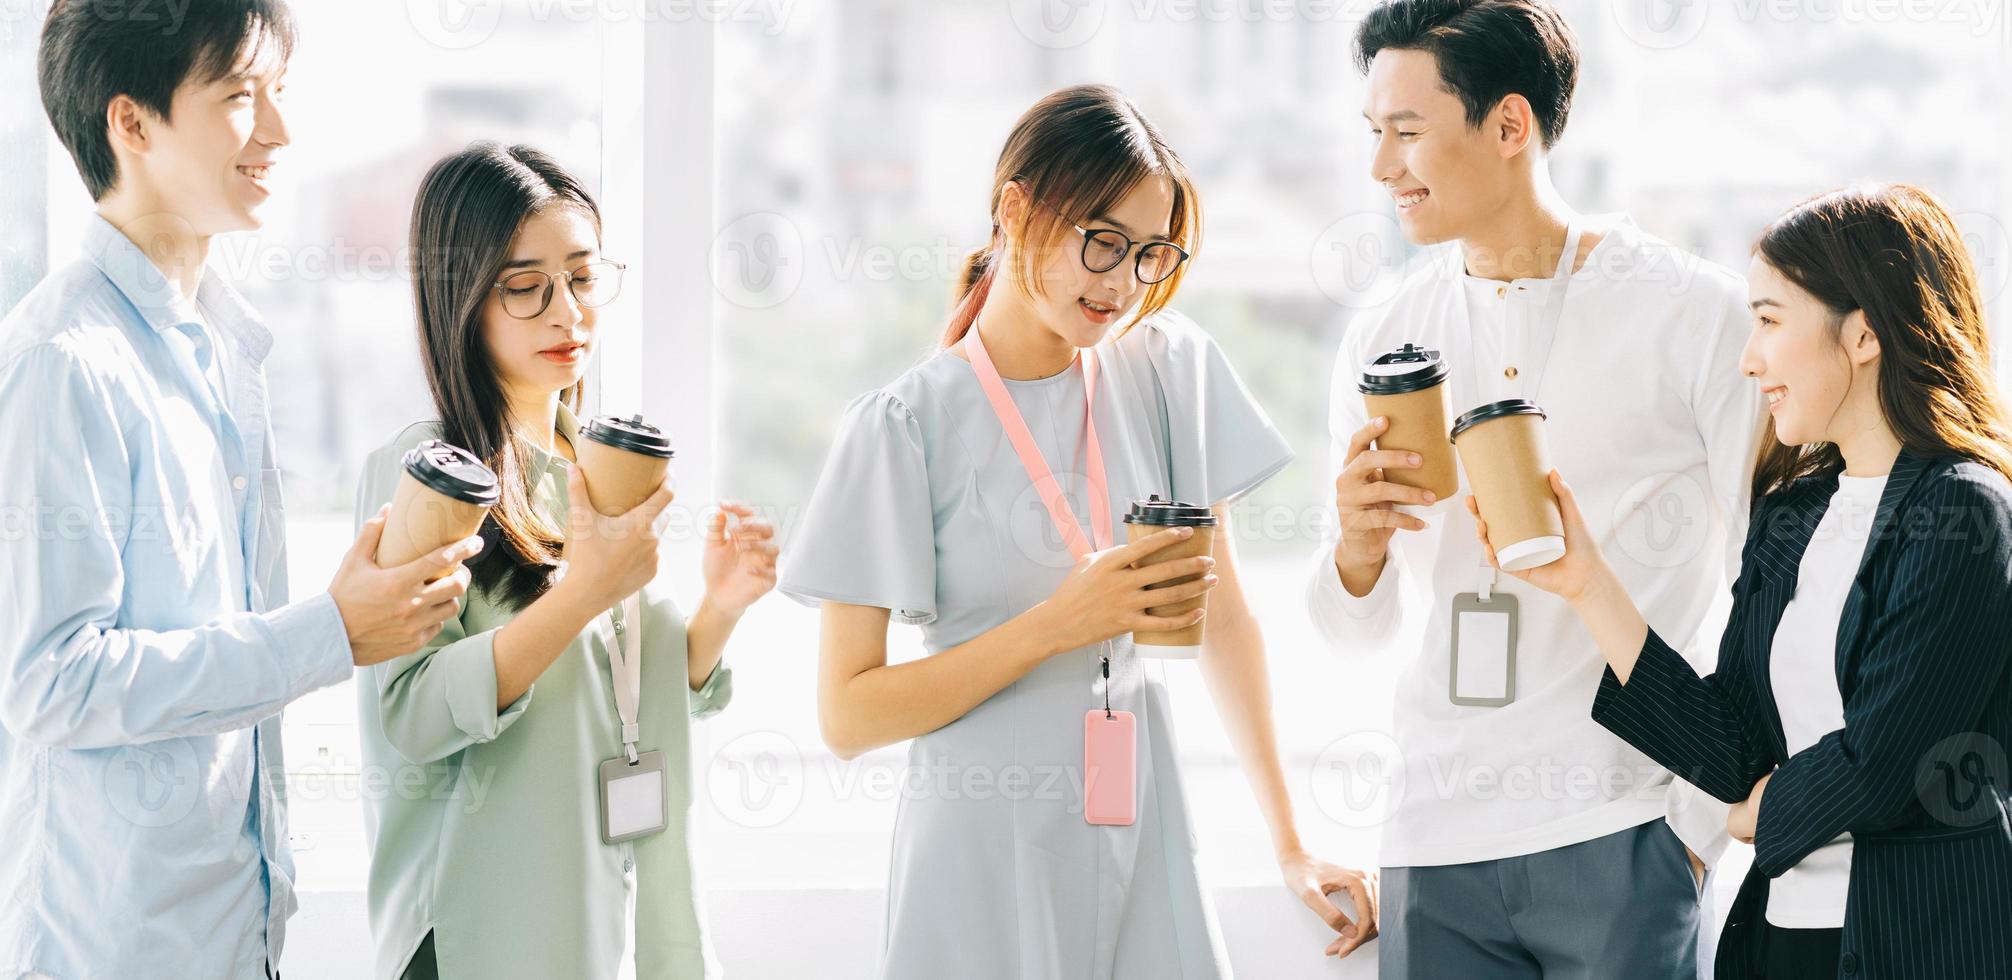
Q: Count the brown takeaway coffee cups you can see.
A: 5